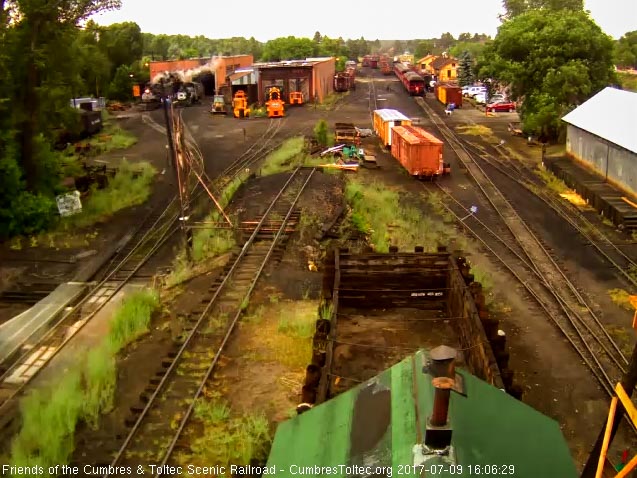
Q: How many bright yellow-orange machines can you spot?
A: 3